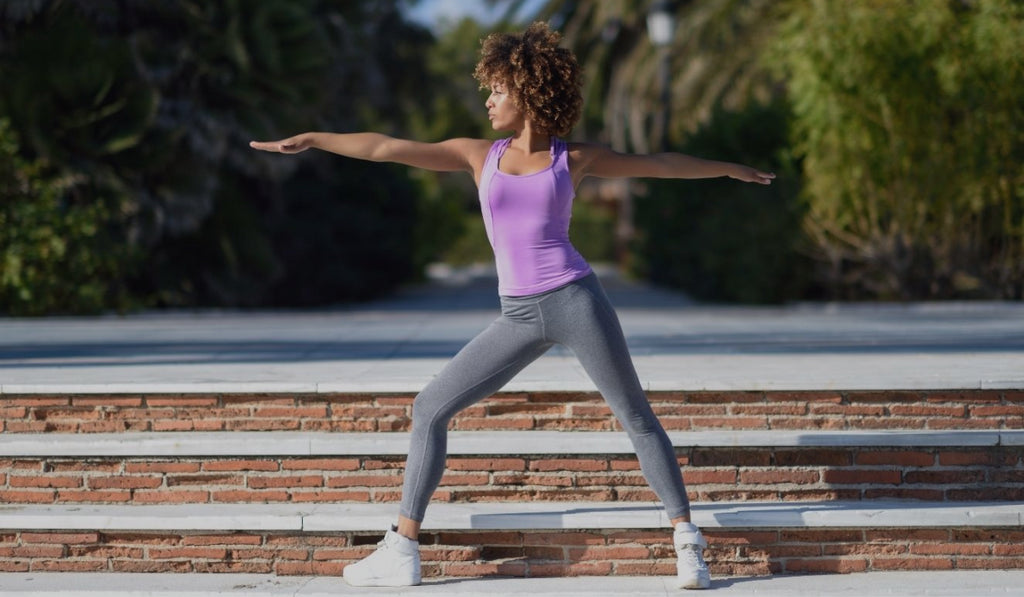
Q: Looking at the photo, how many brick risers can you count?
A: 3